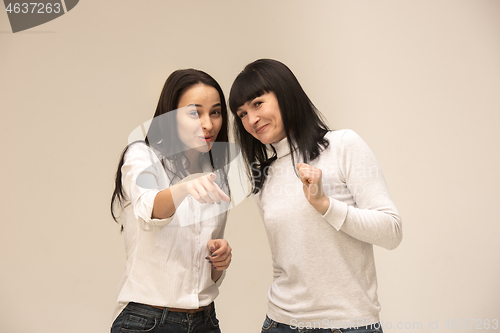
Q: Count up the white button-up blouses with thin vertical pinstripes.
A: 1